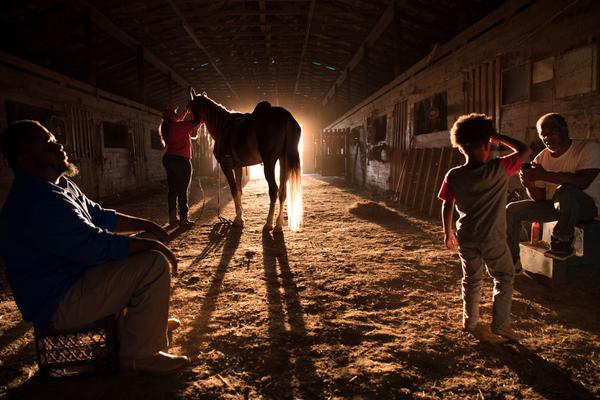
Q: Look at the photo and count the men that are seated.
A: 2